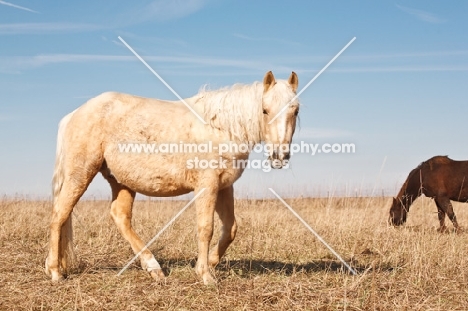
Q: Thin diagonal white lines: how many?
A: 4